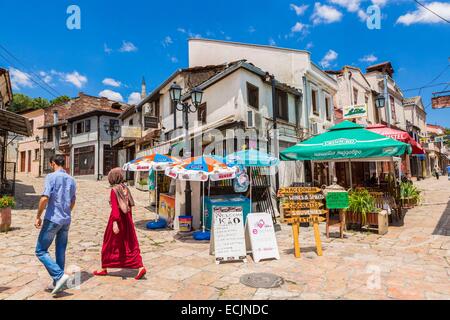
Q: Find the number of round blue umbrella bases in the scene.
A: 2